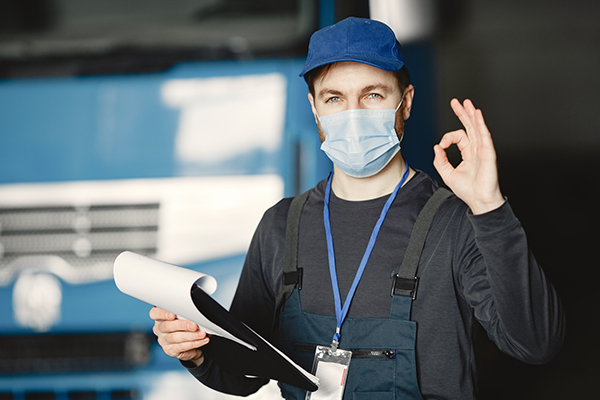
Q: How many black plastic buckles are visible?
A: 2